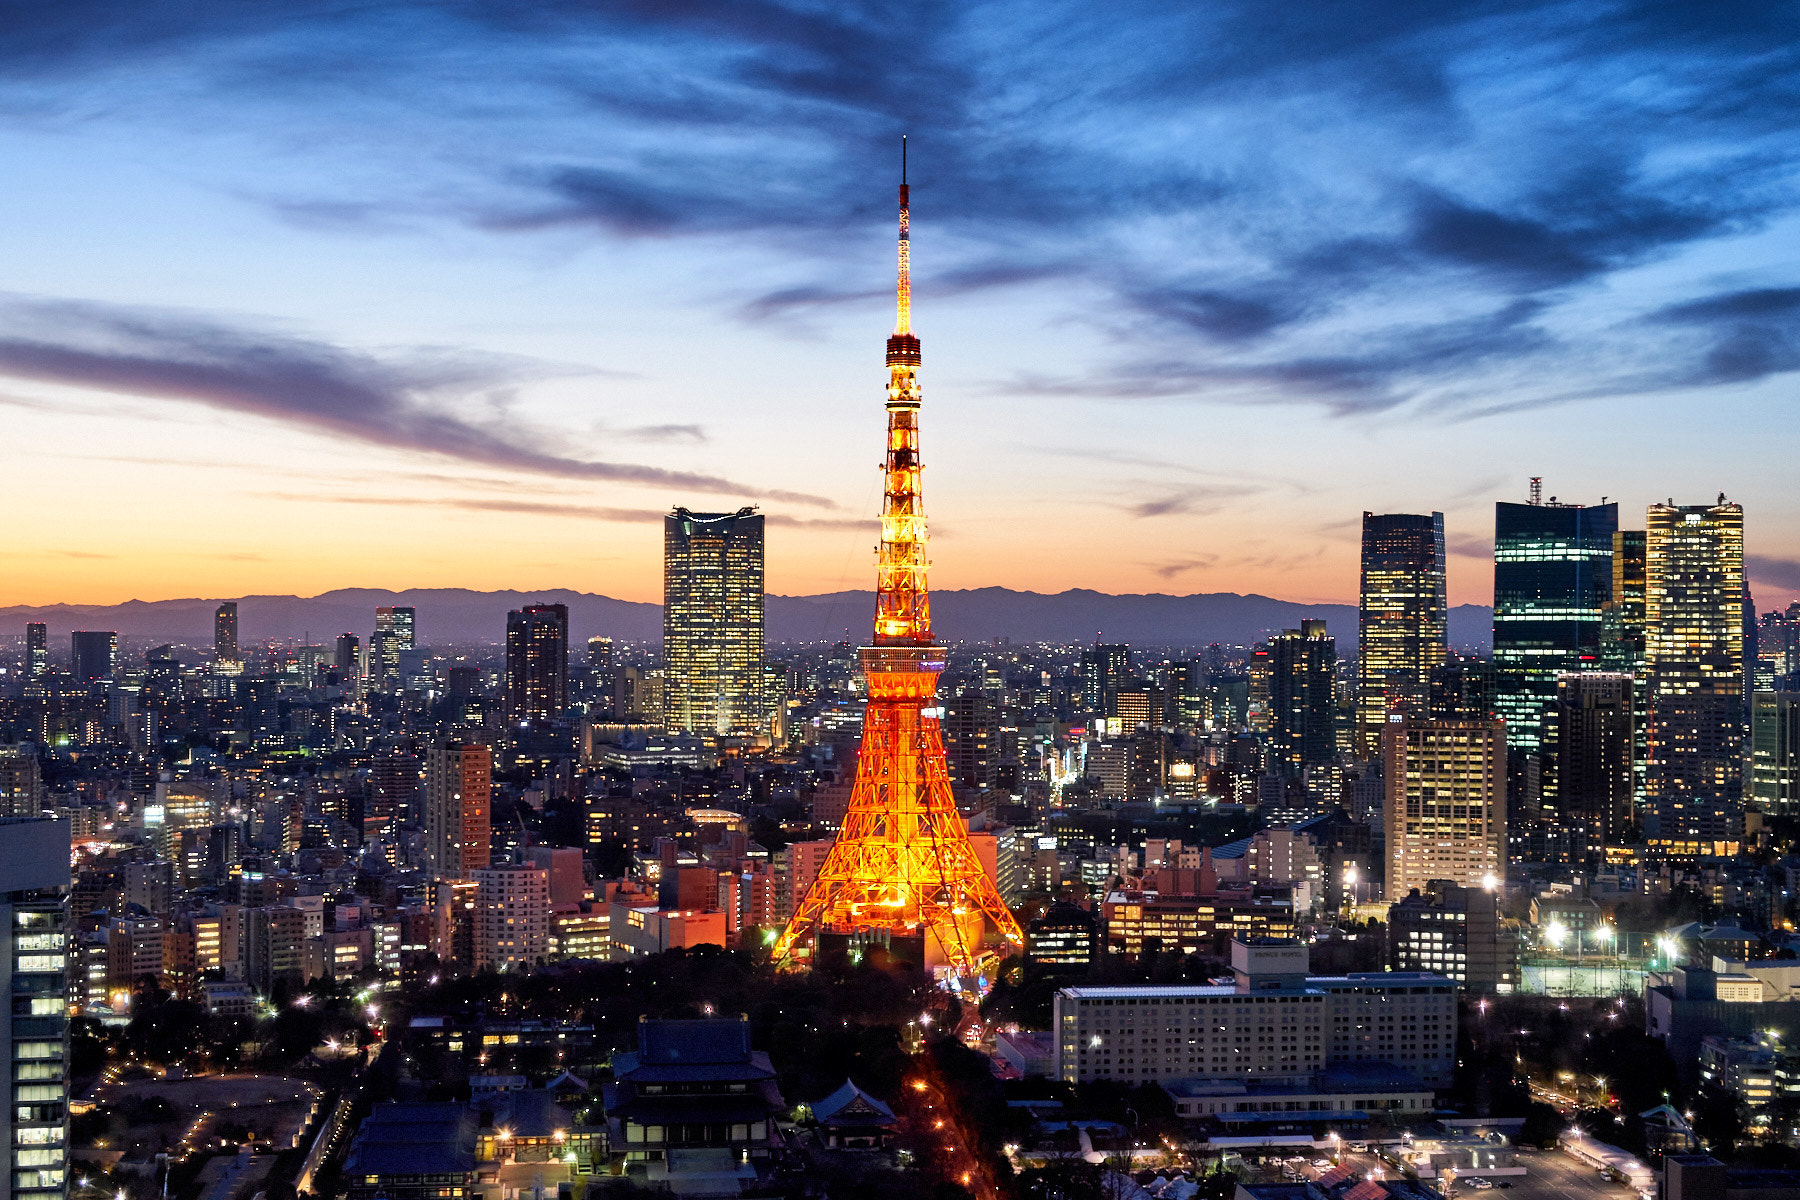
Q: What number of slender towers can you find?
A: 1